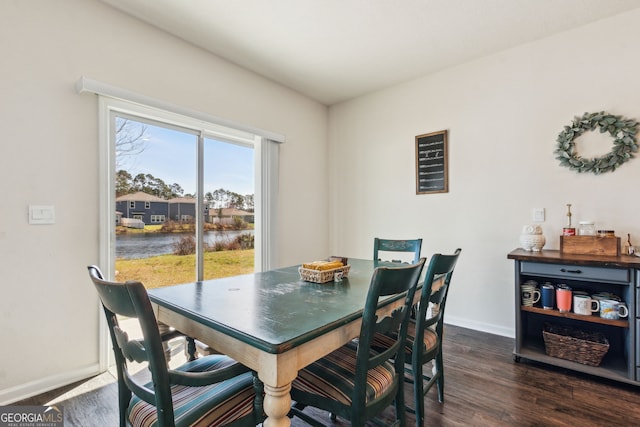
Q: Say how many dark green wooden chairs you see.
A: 4